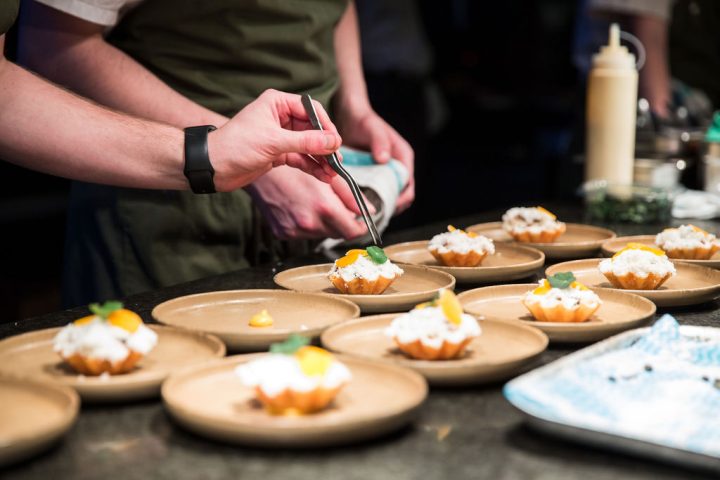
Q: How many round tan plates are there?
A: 11